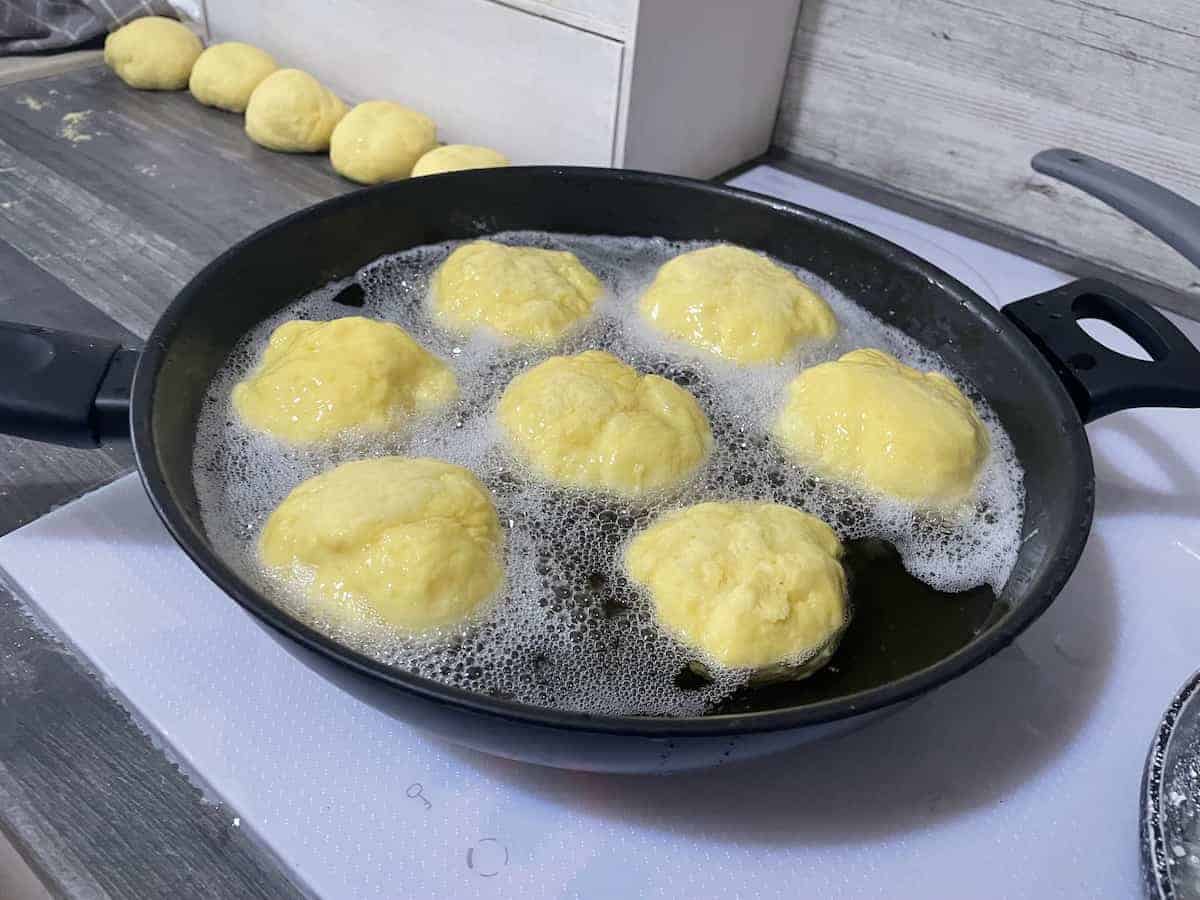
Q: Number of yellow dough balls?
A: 12